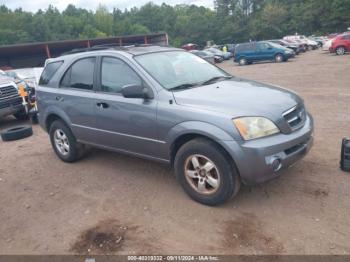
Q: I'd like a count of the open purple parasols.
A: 0